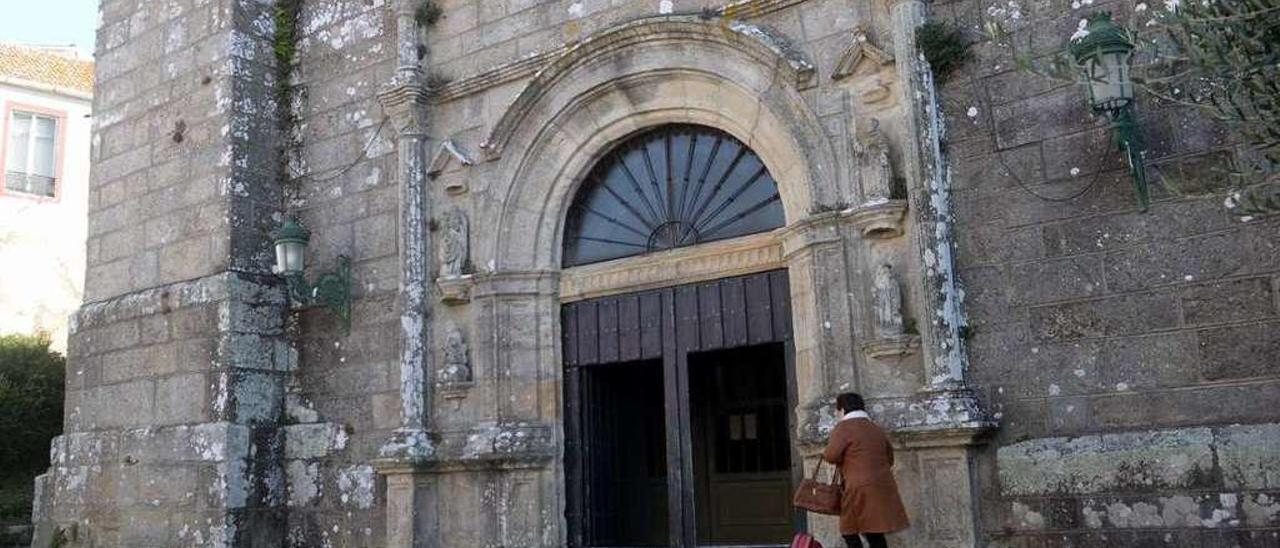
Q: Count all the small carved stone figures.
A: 4